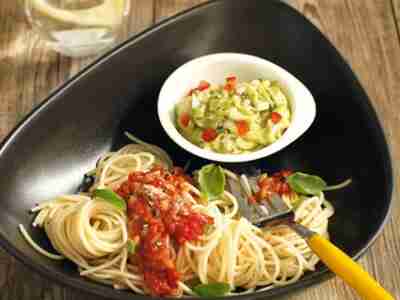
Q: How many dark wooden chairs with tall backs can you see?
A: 0